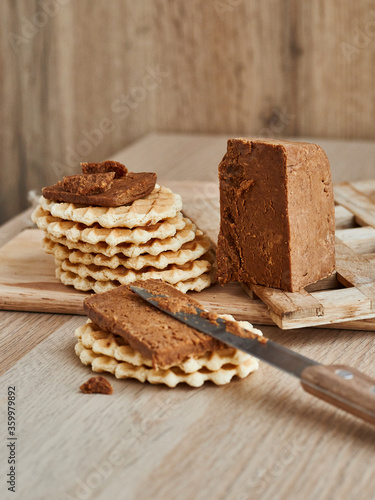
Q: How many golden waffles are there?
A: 8